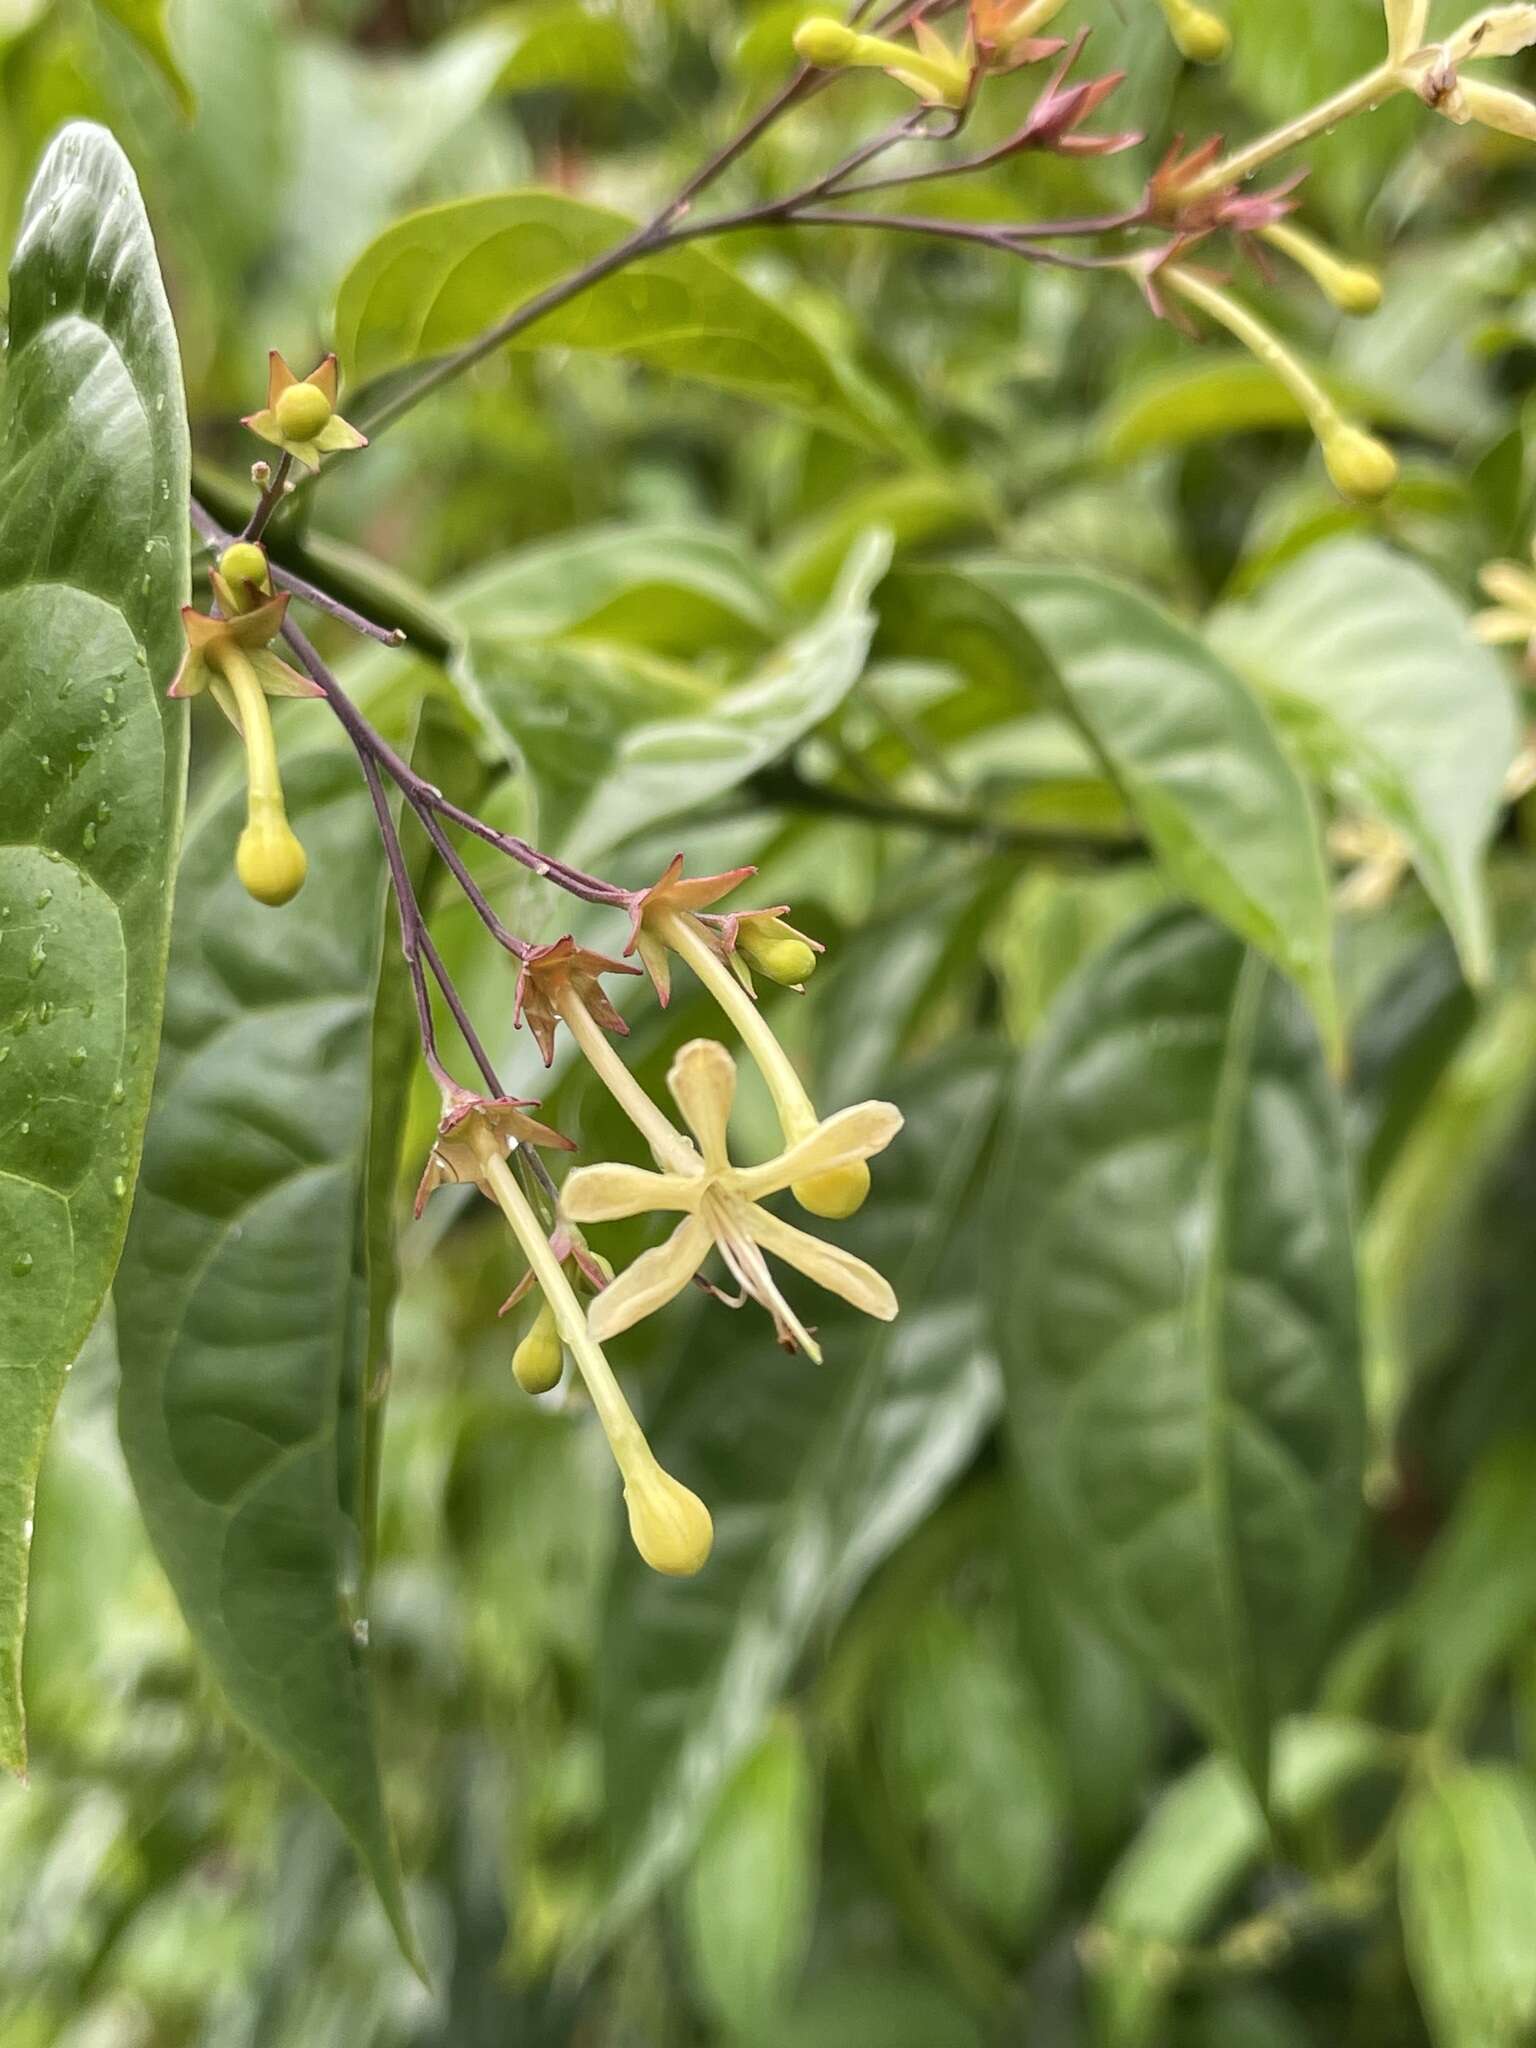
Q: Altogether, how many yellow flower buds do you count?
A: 11